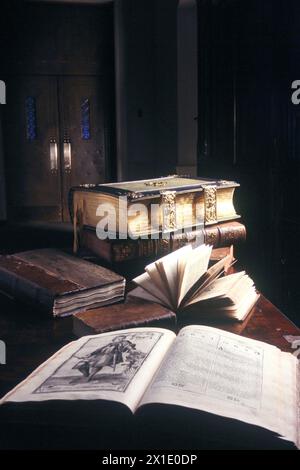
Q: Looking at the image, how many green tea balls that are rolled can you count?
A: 0